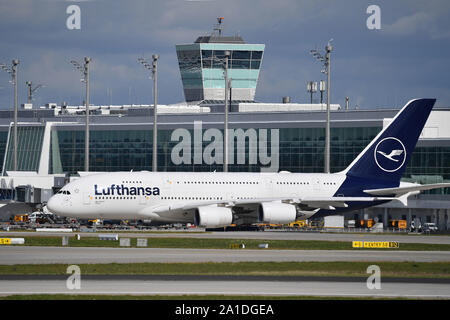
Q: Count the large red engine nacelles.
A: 0